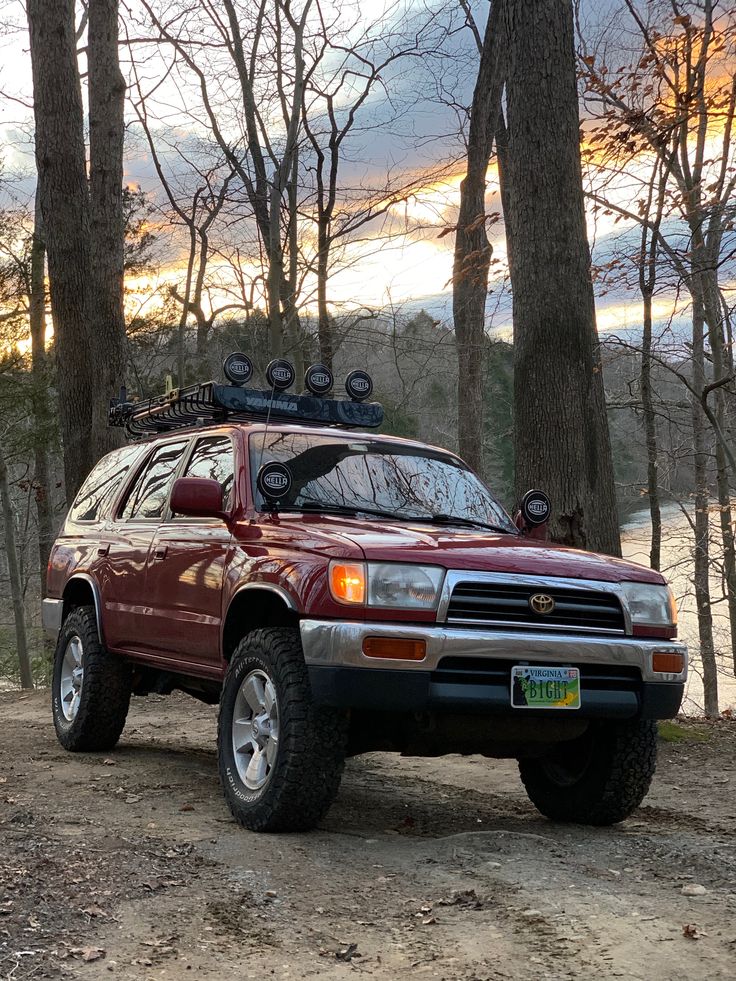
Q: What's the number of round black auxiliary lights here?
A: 6